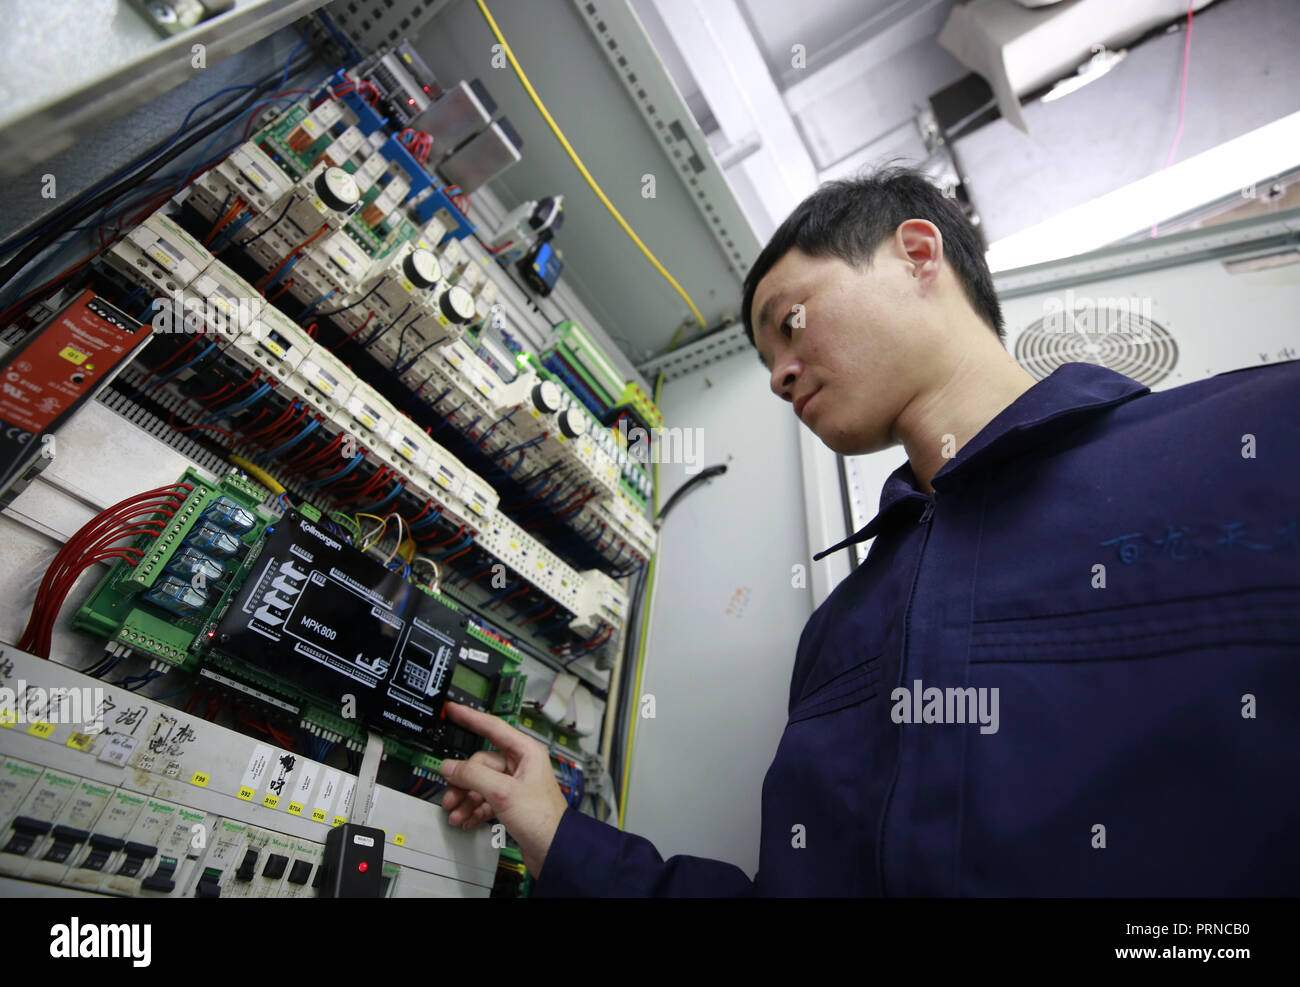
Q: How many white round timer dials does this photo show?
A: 5